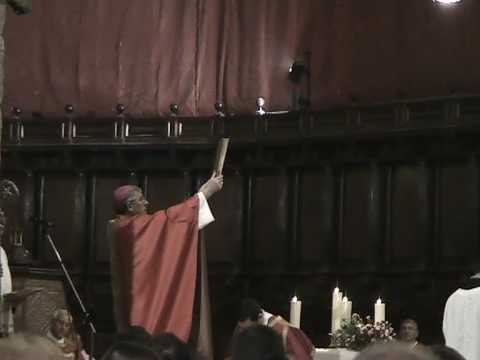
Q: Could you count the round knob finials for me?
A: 6